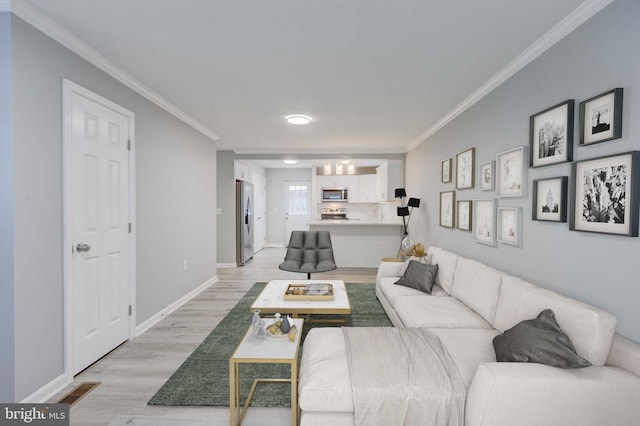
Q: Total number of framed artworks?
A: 12